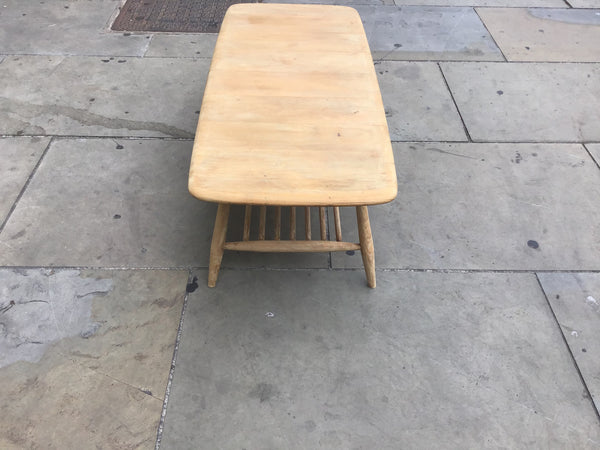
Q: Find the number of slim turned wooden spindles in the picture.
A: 7